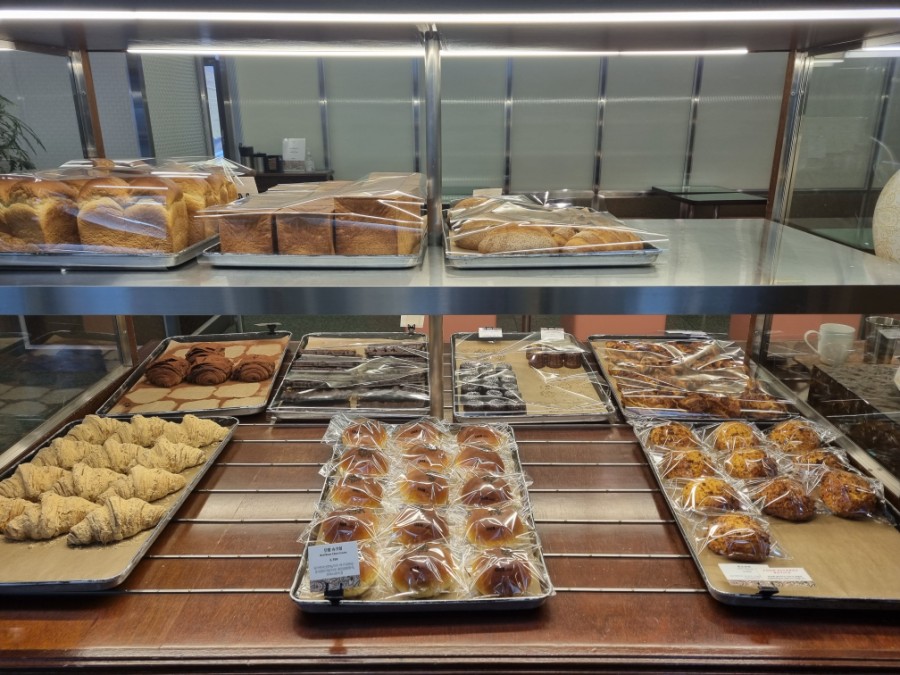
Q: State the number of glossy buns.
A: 15